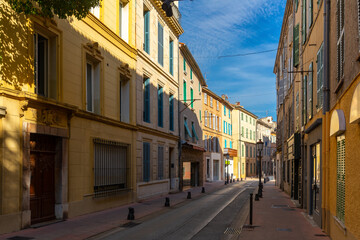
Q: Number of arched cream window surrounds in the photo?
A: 2